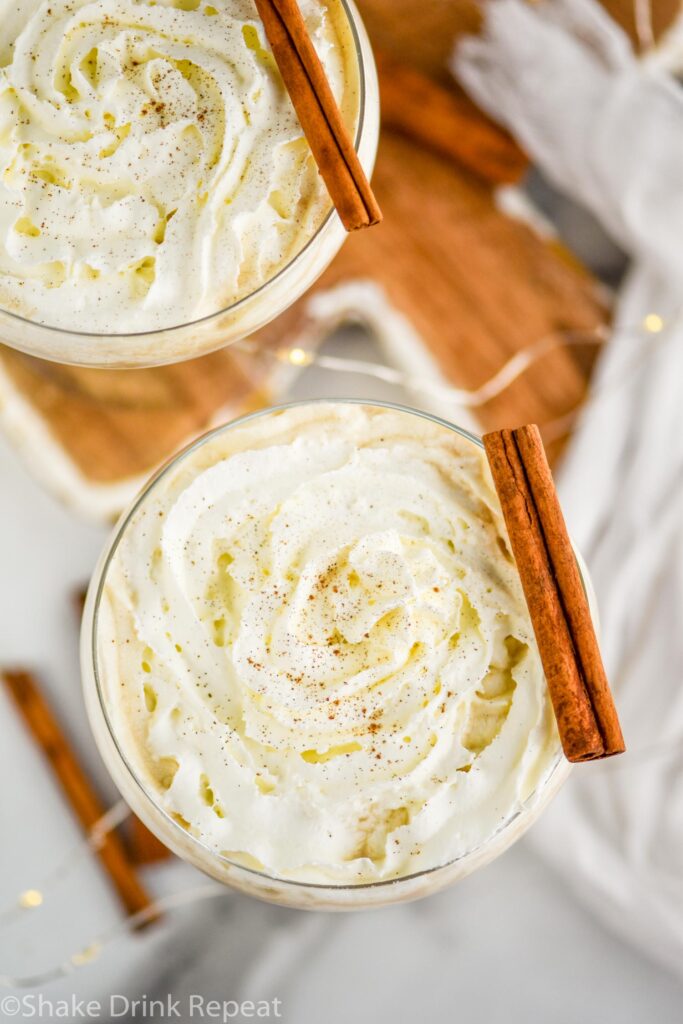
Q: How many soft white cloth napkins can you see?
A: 1